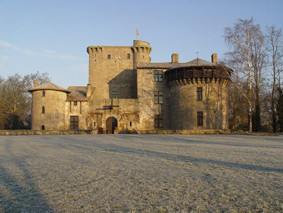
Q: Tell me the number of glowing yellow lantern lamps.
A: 0